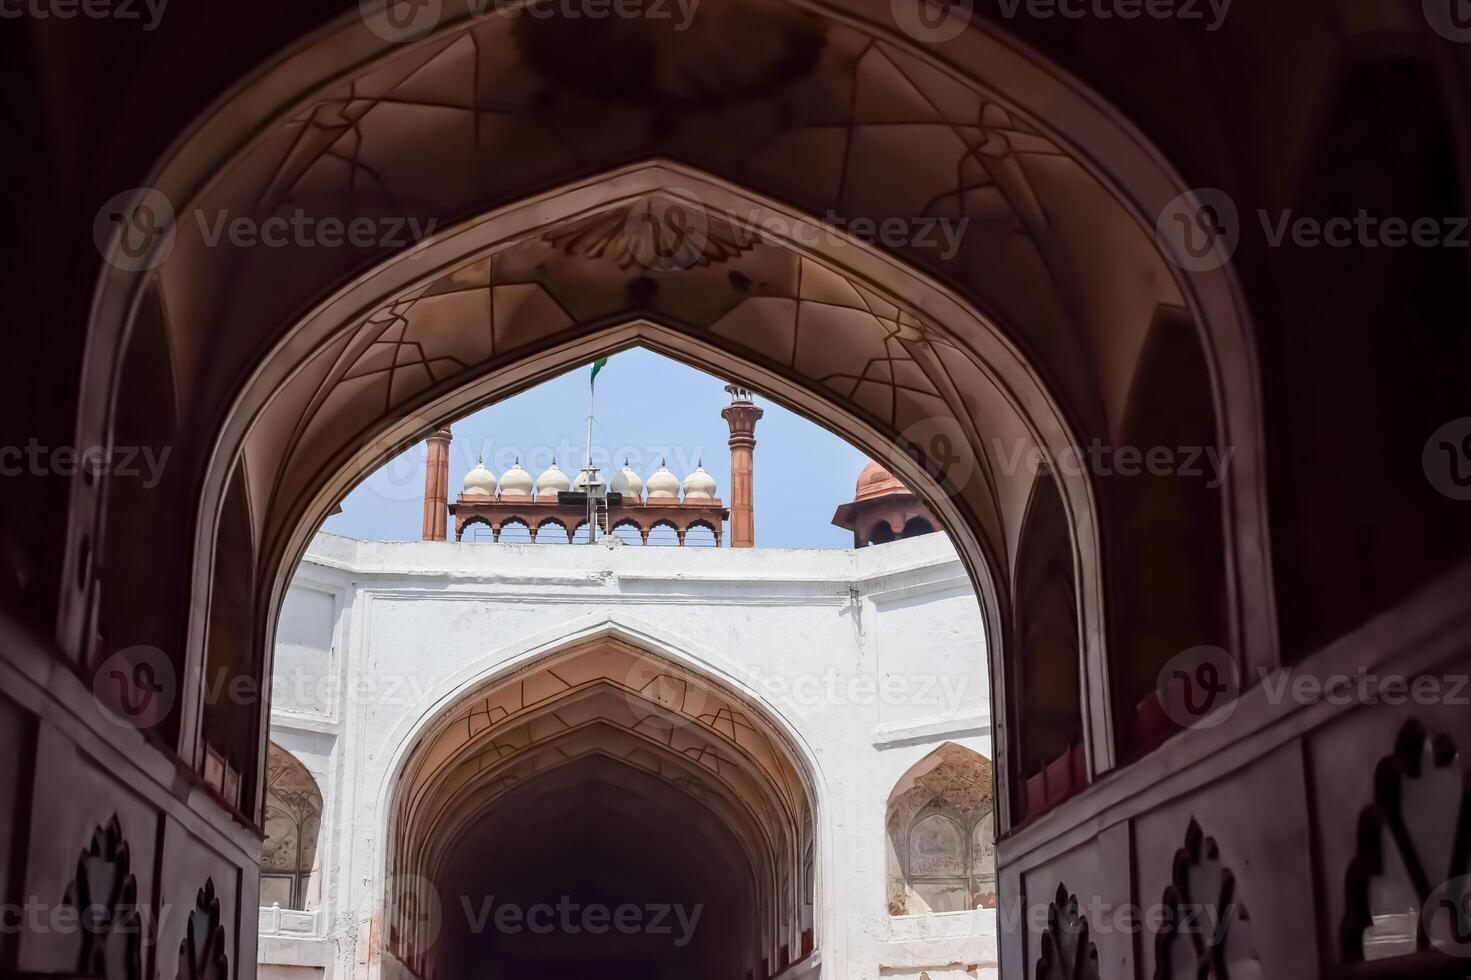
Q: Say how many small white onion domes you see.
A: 7